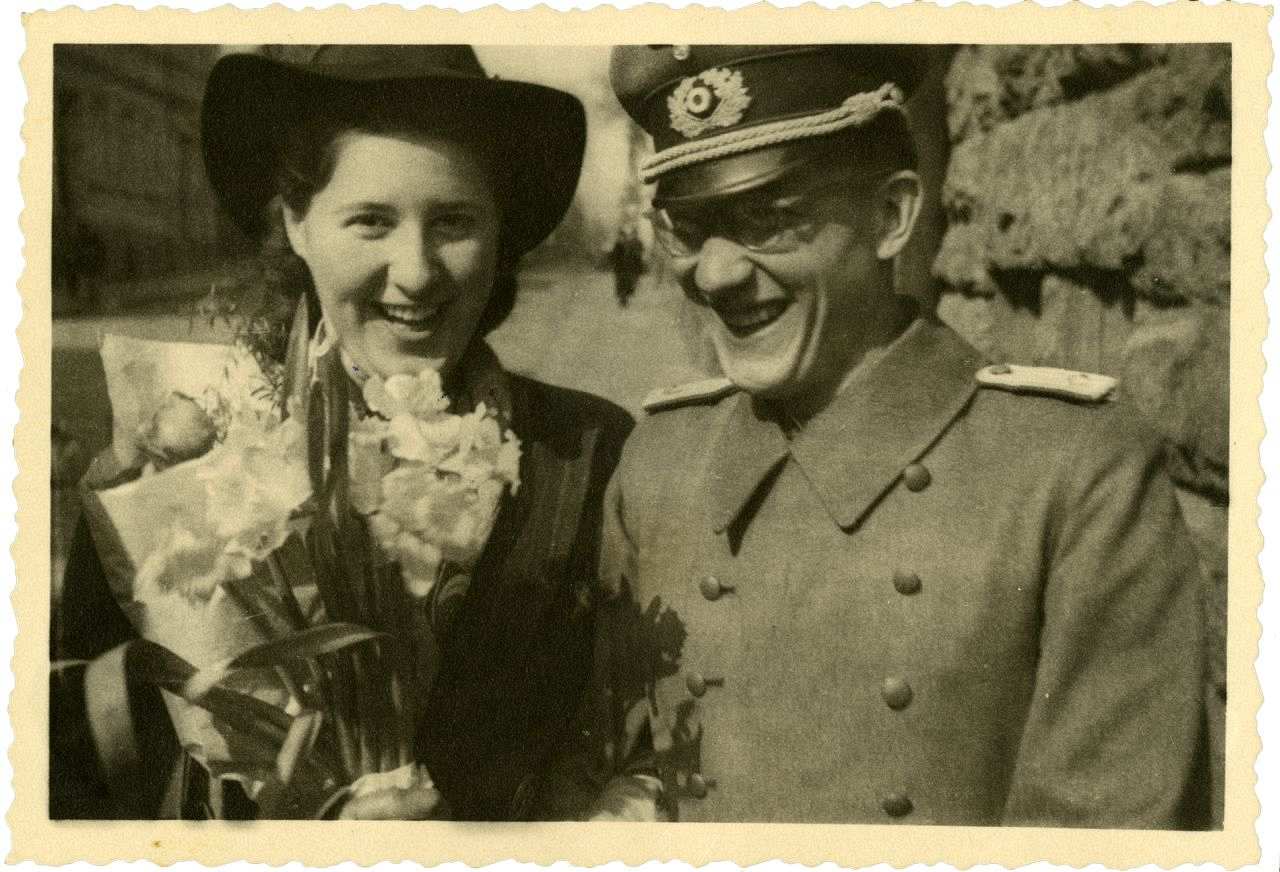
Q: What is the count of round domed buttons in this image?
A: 7